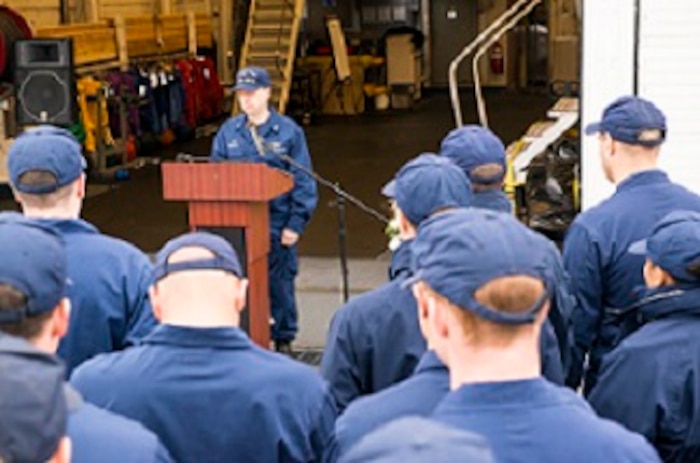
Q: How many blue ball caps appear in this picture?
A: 11